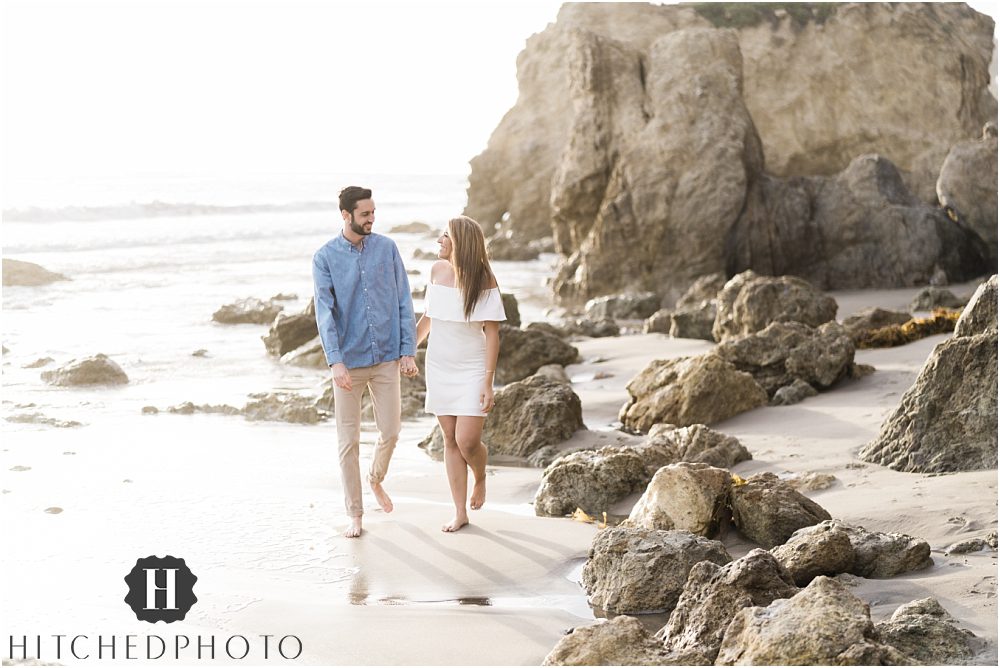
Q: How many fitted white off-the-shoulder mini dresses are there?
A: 1